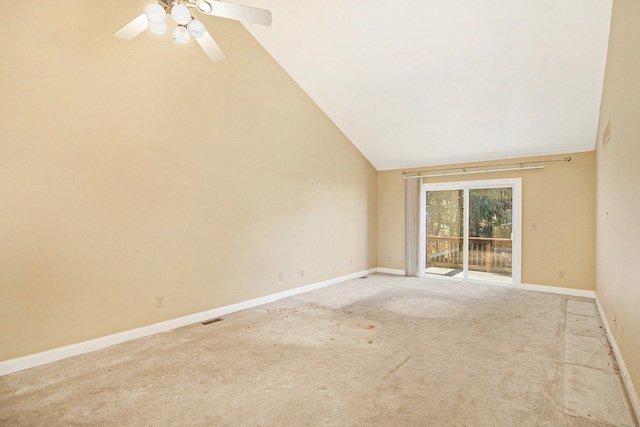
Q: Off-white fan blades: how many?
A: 3